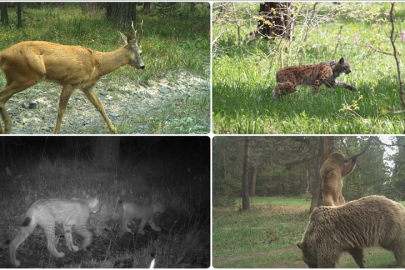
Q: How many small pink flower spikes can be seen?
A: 2